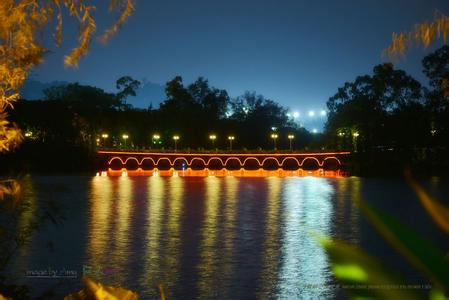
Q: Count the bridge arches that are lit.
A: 13